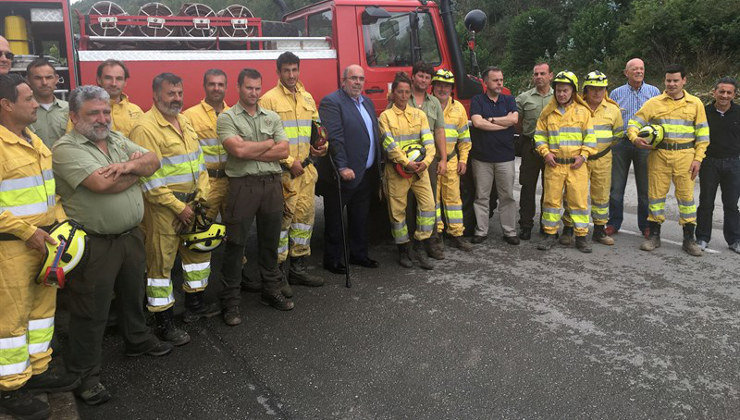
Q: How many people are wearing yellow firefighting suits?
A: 10